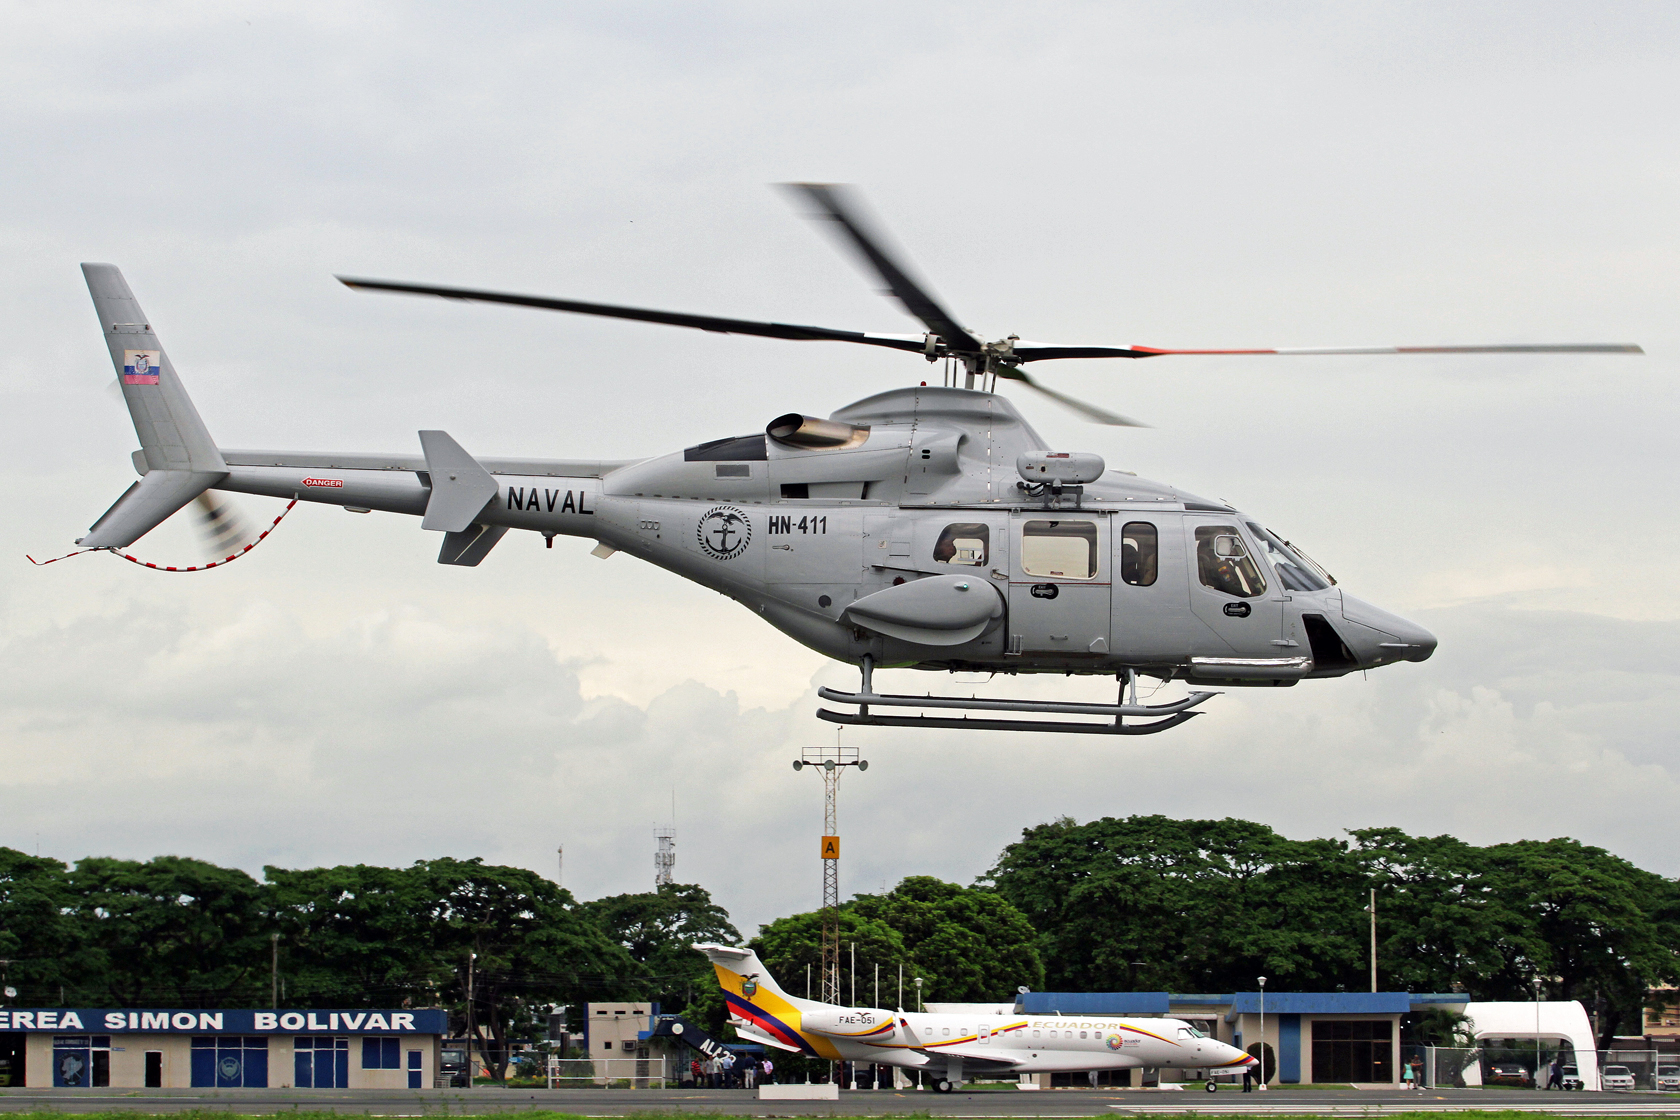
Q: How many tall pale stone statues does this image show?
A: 0